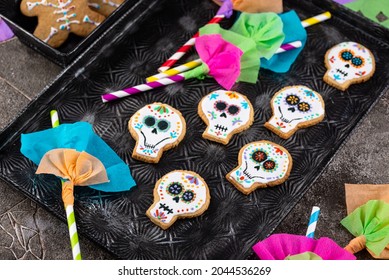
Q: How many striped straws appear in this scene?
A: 5